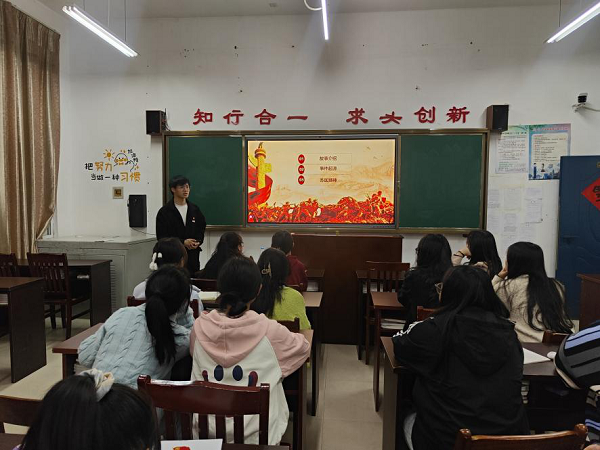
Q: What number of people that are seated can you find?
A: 12